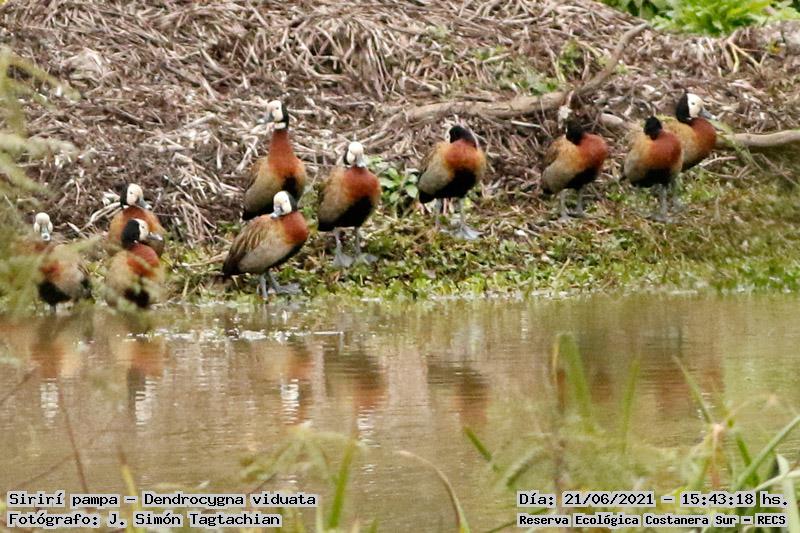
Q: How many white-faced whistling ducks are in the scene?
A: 10